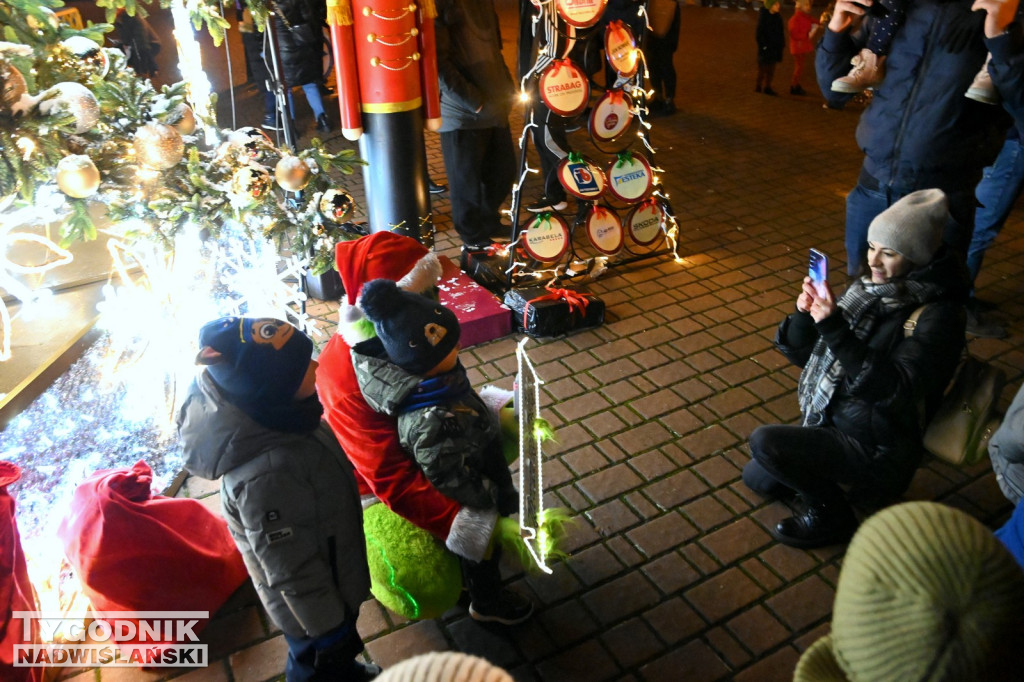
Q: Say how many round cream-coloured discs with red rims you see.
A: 9